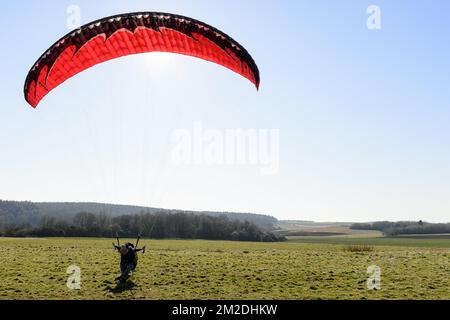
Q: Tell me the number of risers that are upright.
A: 2